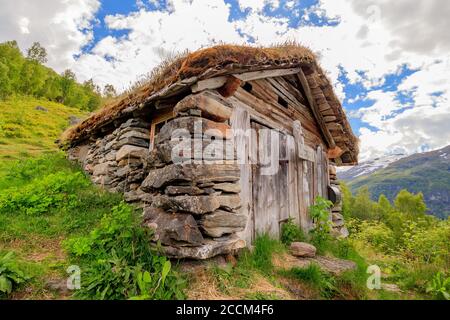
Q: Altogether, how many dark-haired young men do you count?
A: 0